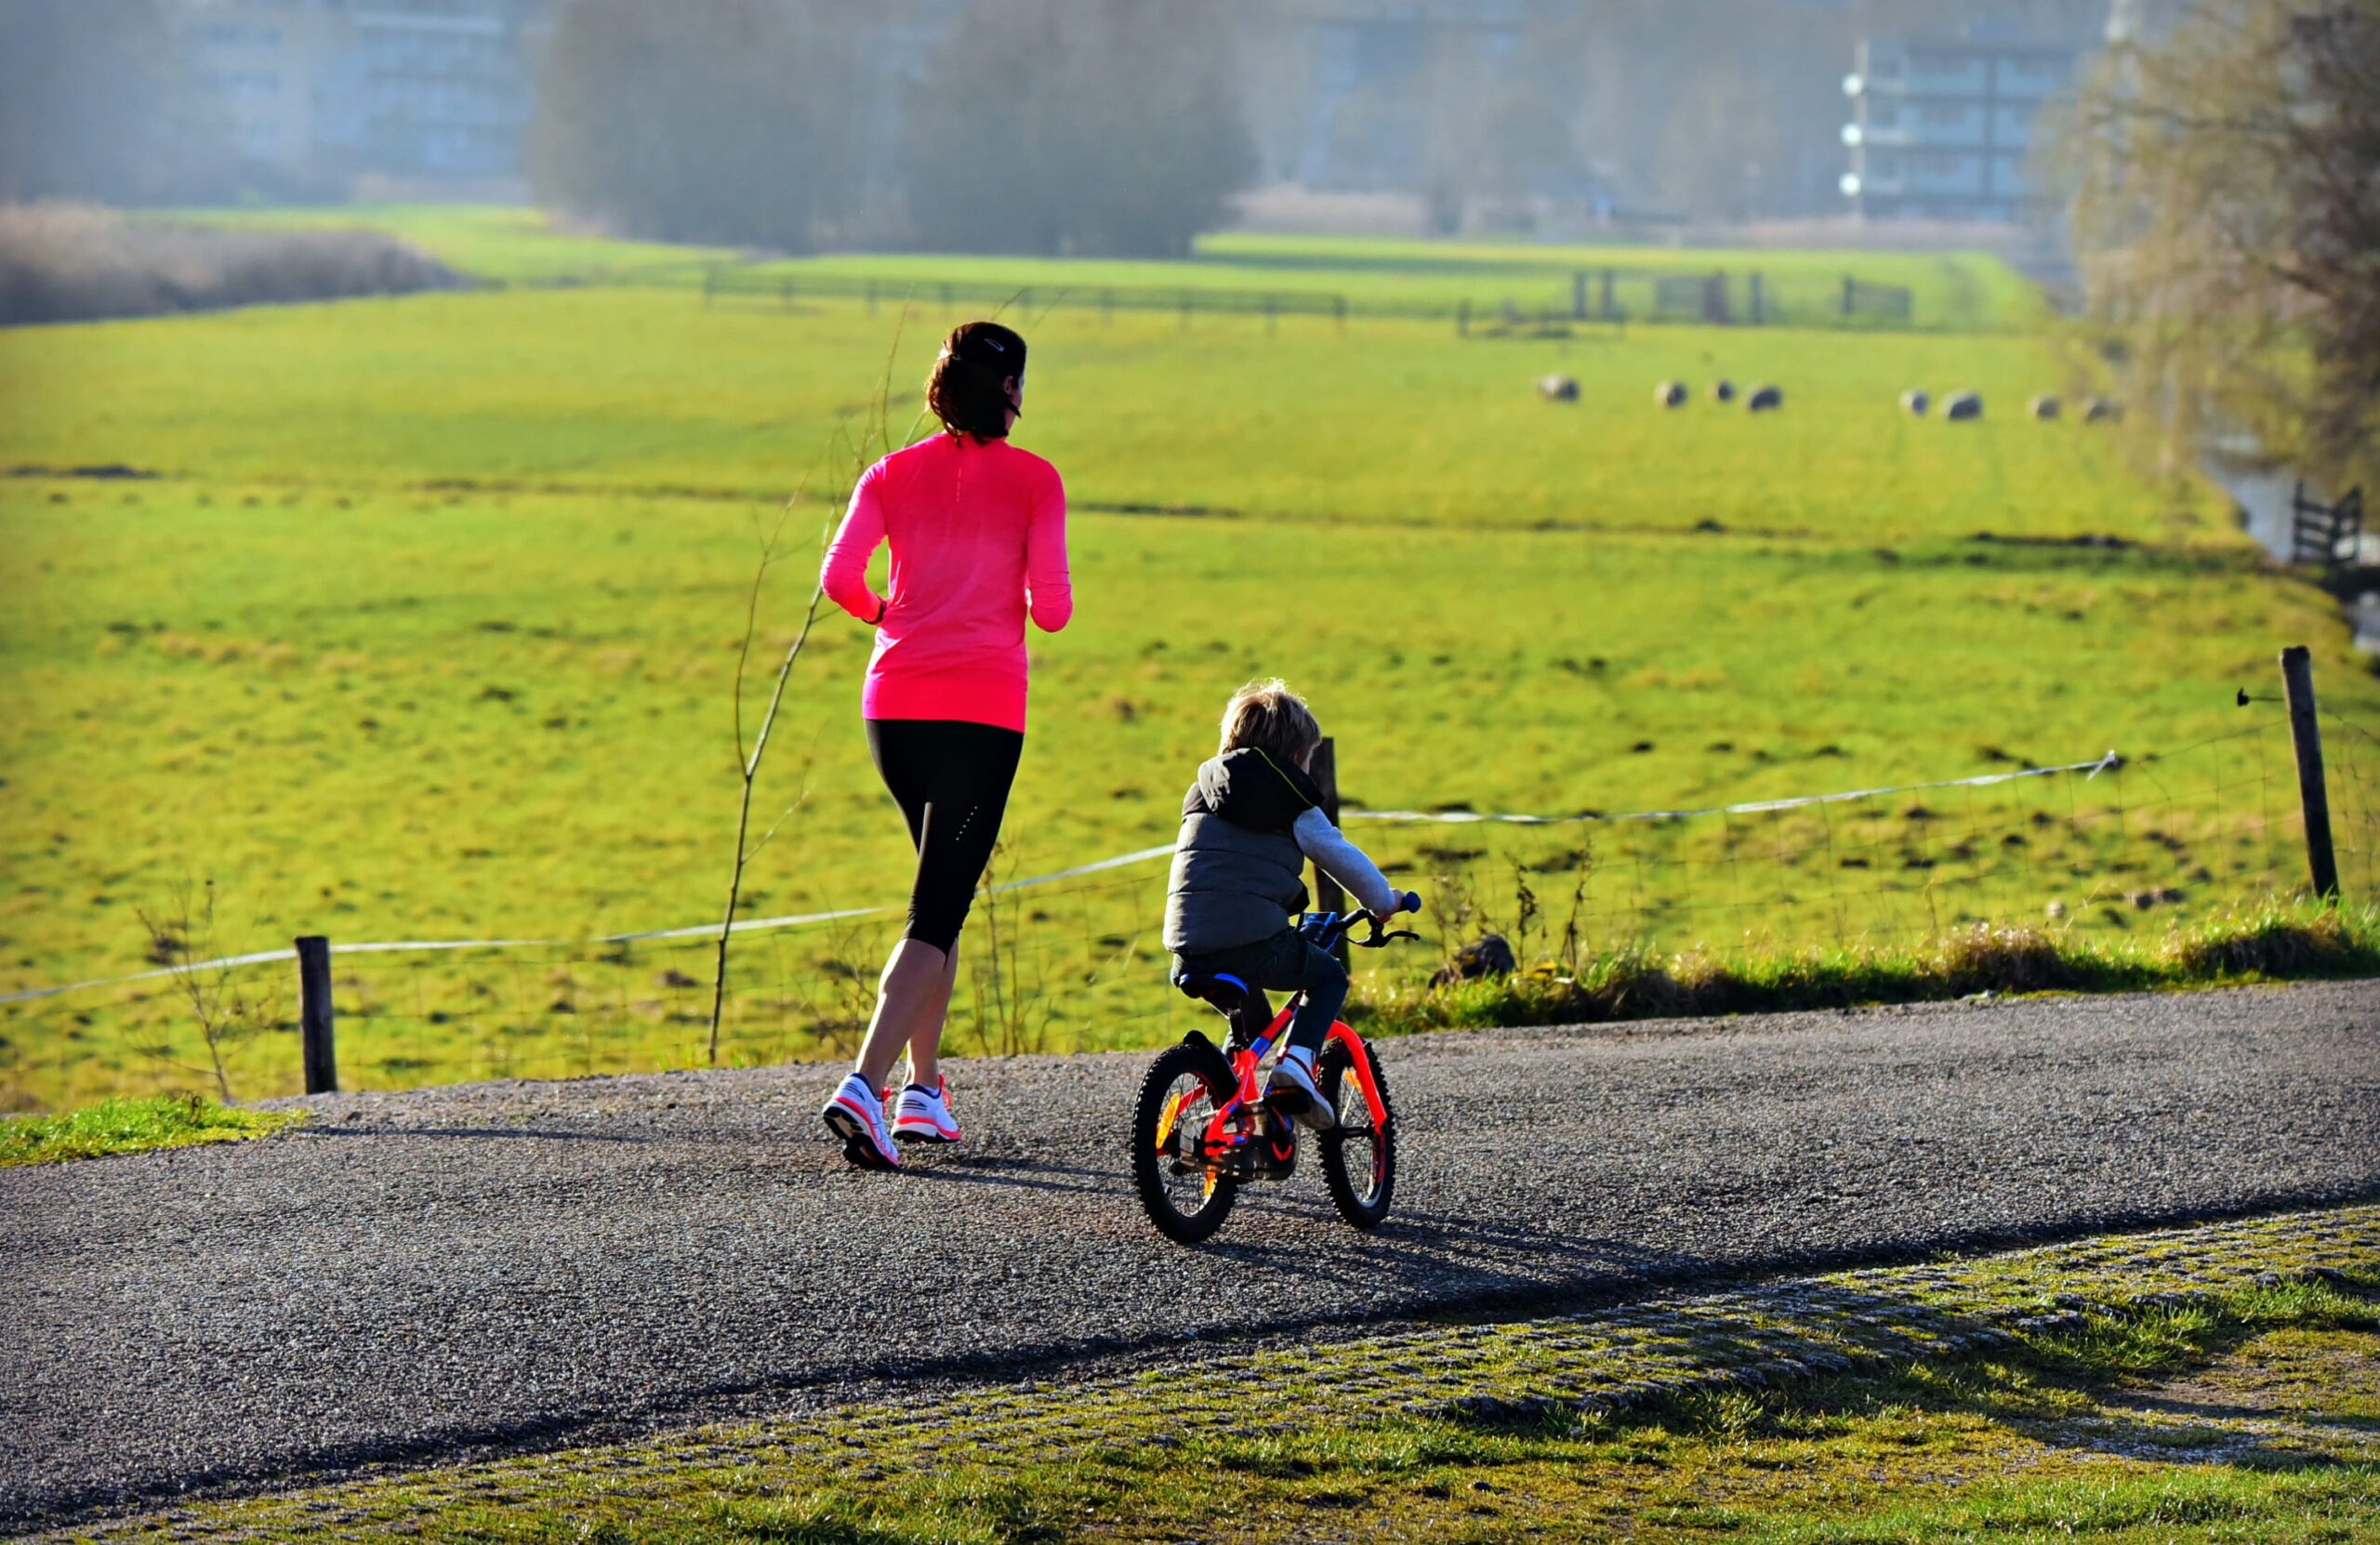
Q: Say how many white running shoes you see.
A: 2